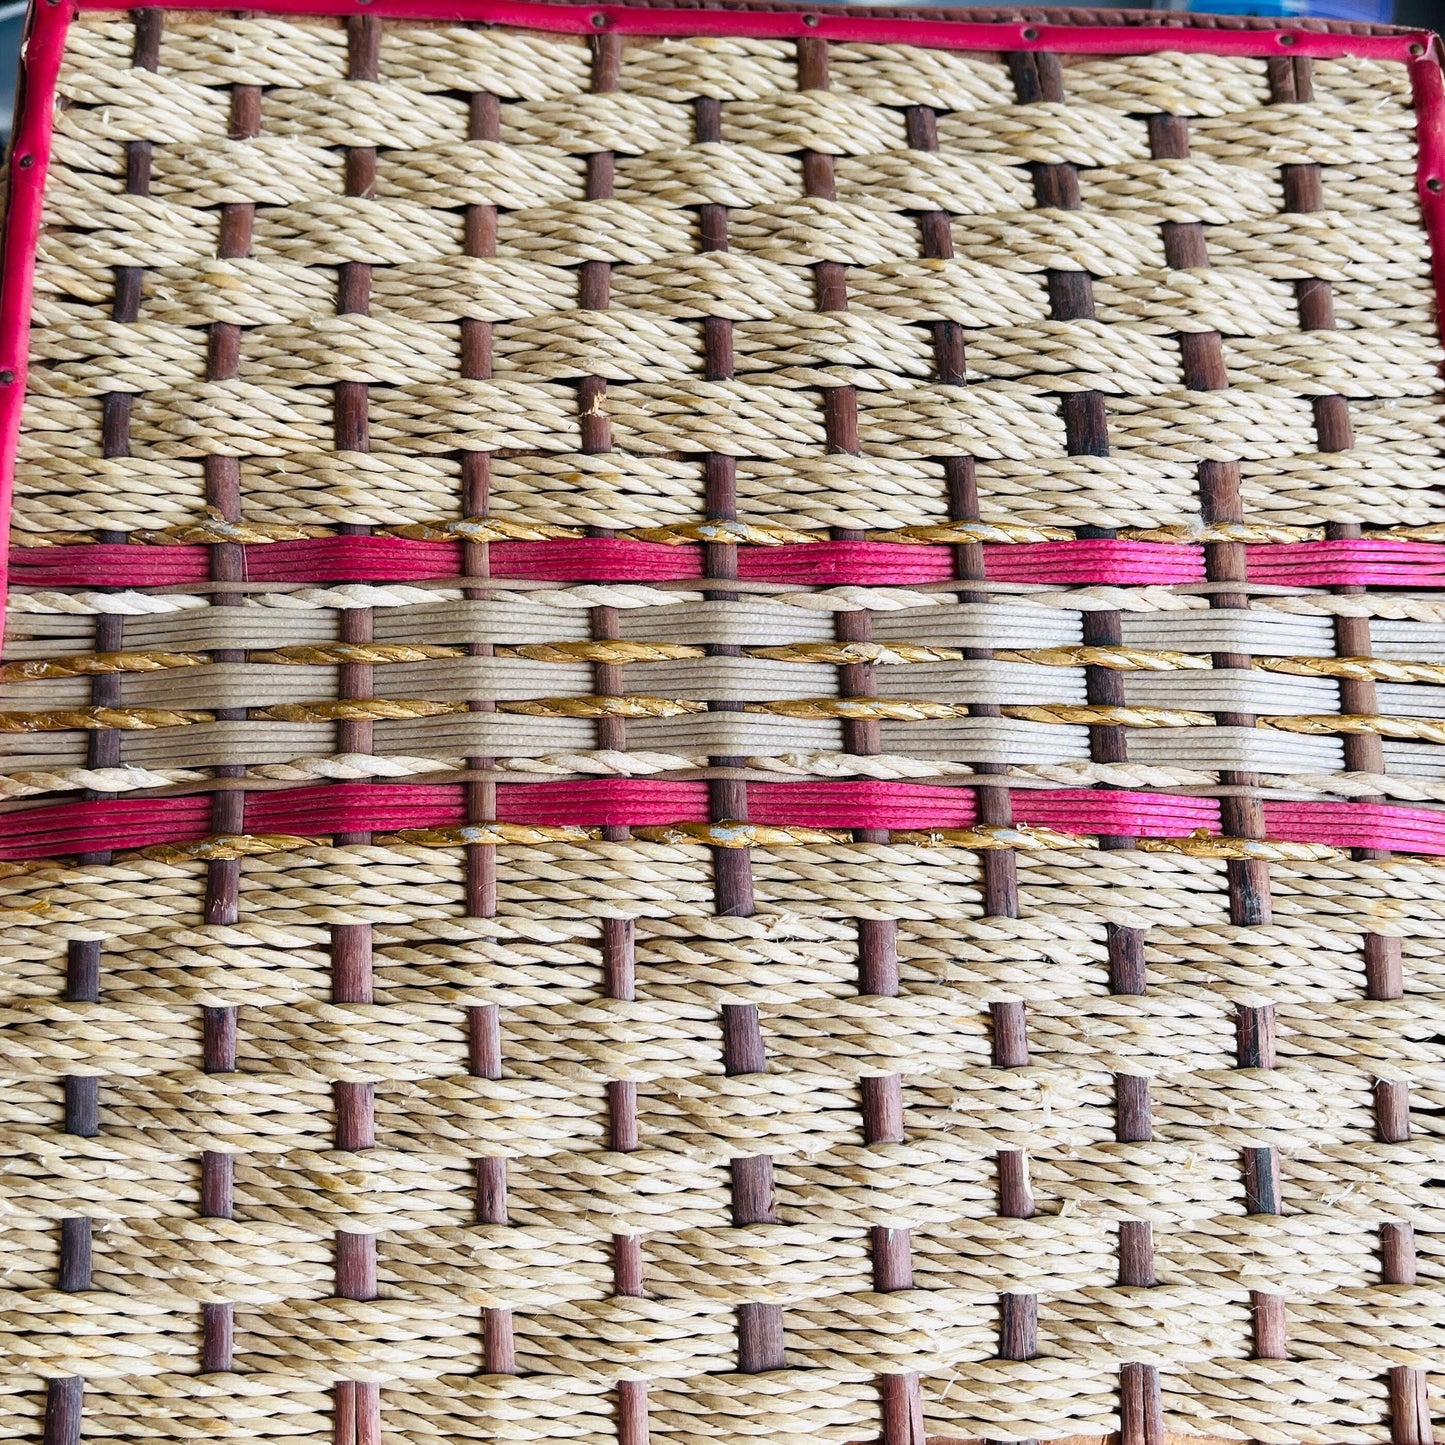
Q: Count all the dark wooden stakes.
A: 11